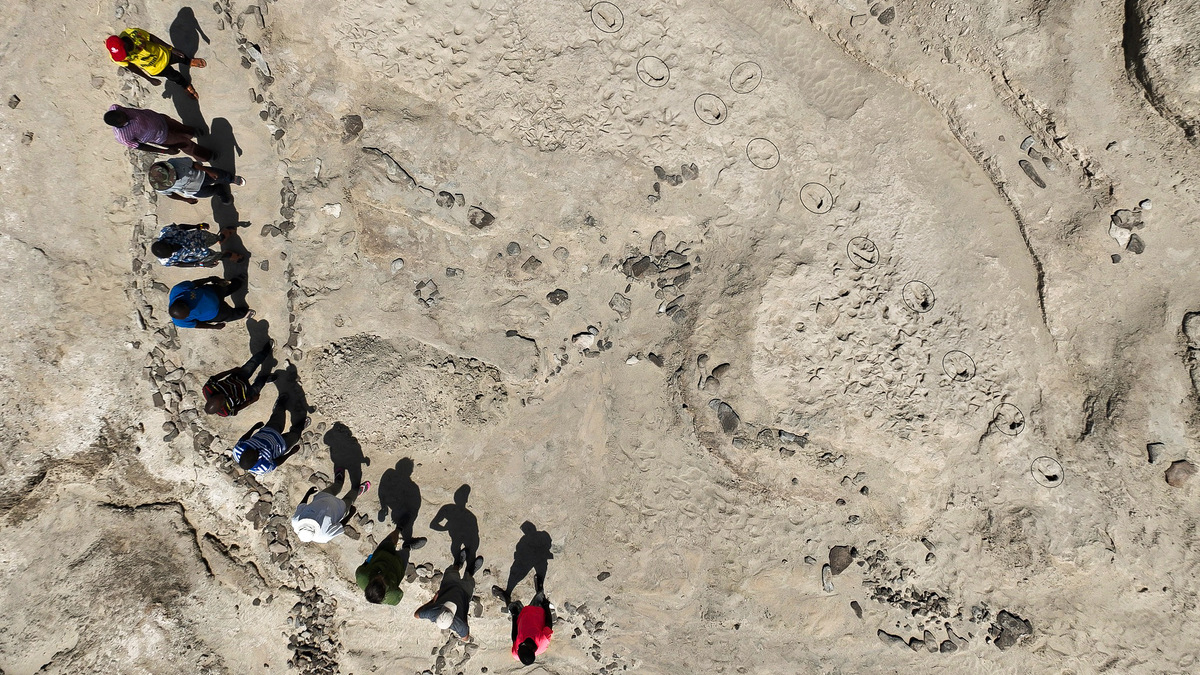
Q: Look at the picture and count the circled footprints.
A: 11